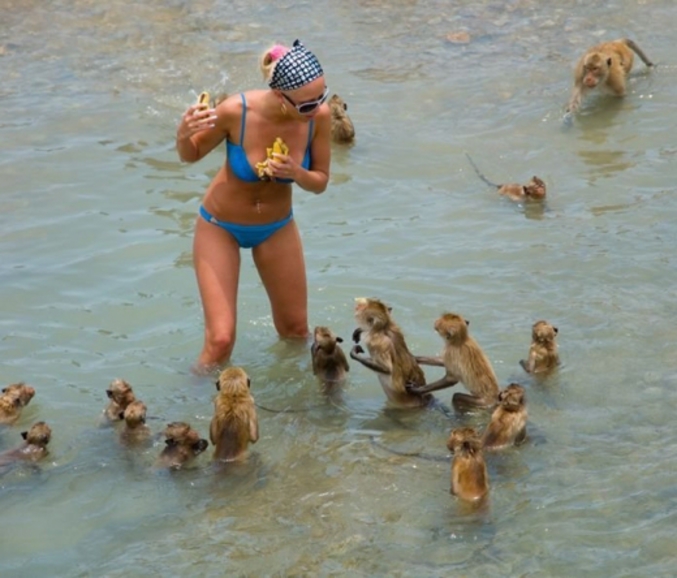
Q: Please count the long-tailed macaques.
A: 15